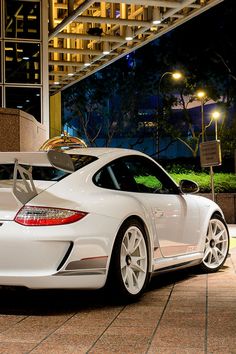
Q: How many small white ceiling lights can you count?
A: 6